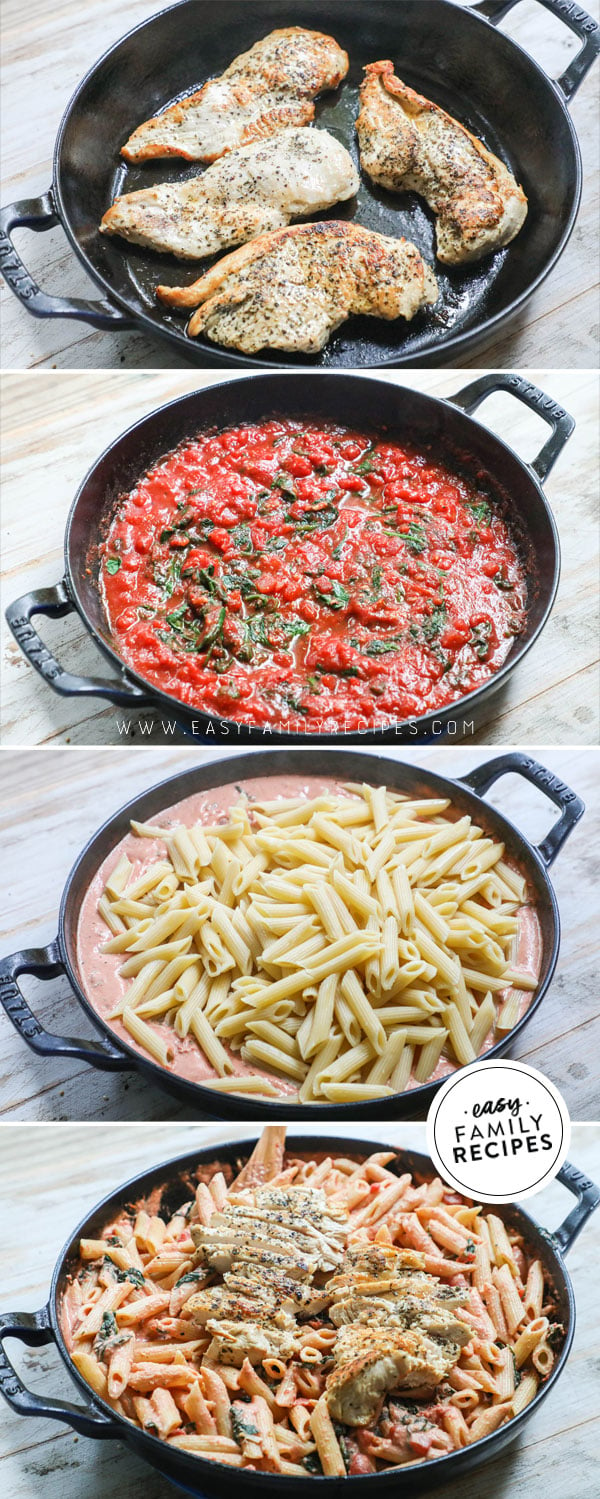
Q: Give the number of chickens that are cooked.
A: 4